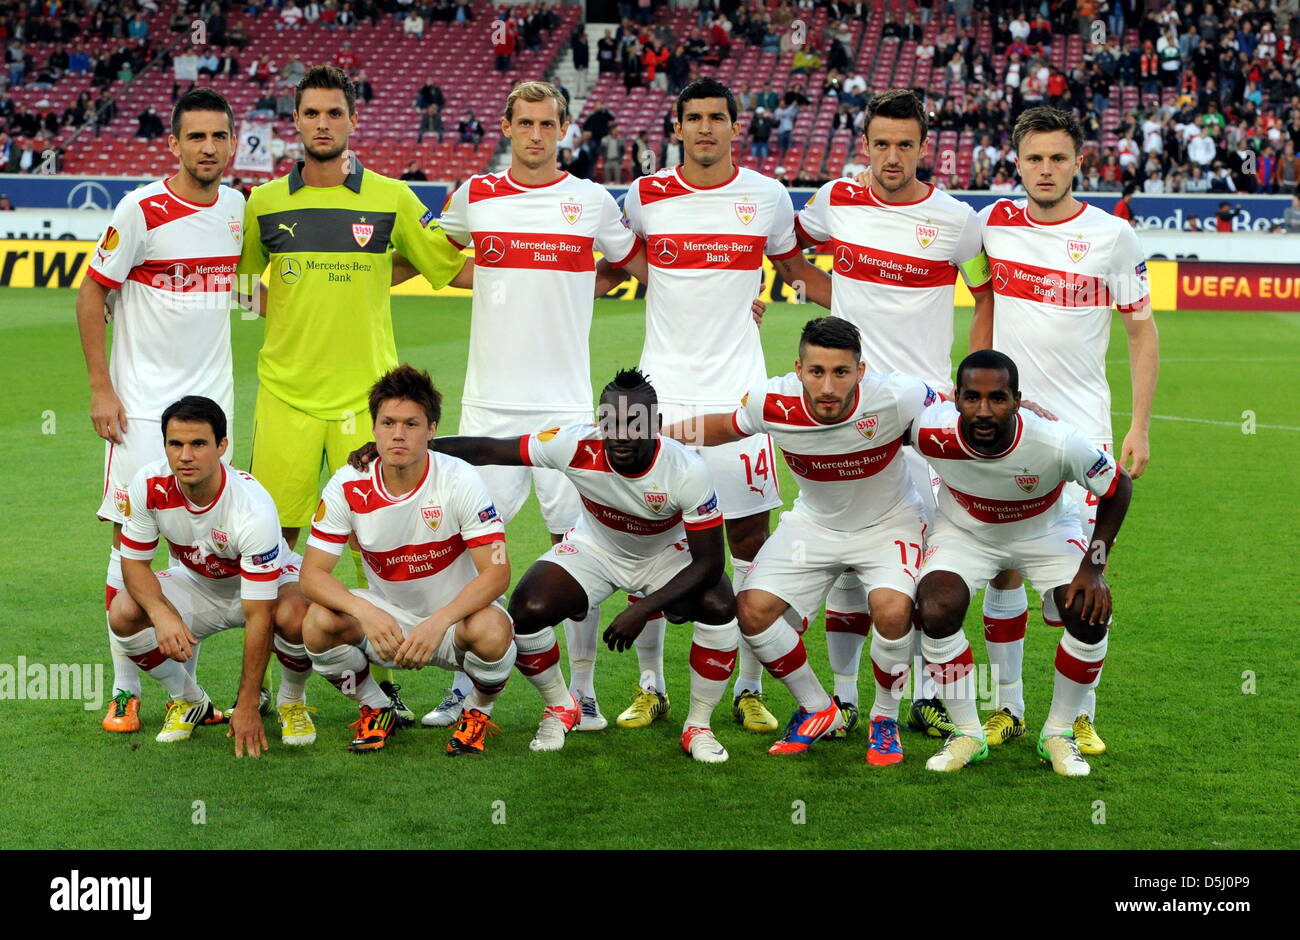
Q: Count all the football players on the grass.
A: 11